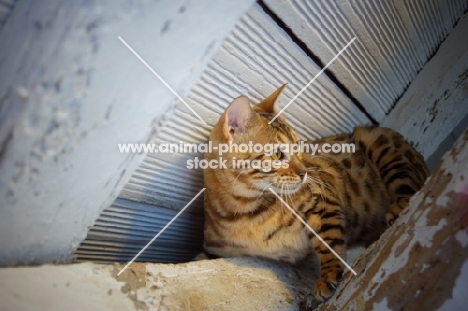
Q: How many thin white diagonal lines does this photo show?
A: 4